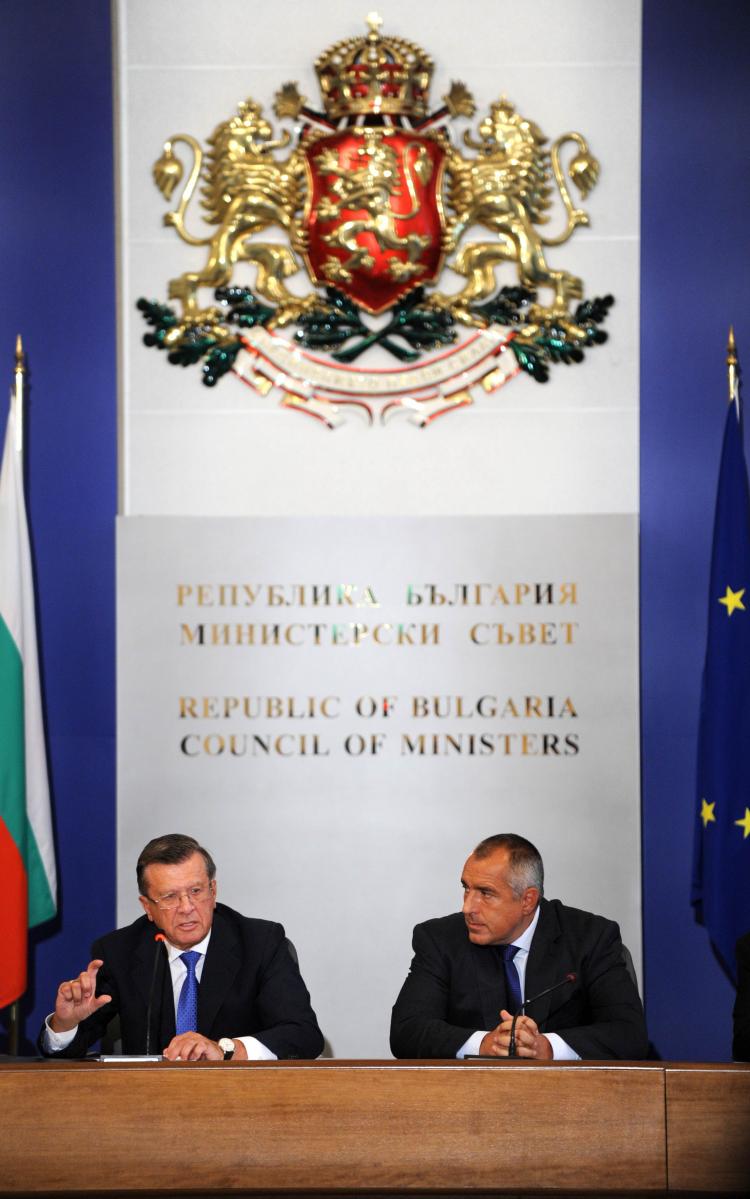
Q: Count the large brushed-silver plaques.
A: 1